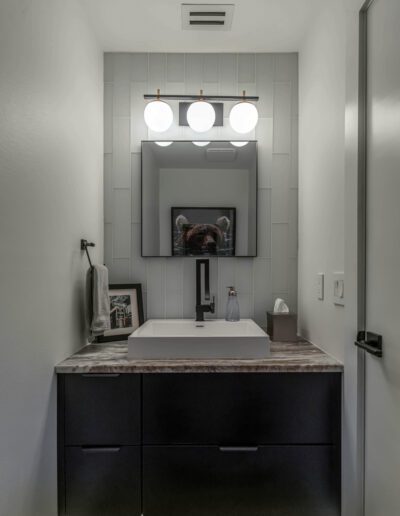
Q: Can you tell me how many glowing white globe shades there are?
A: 3